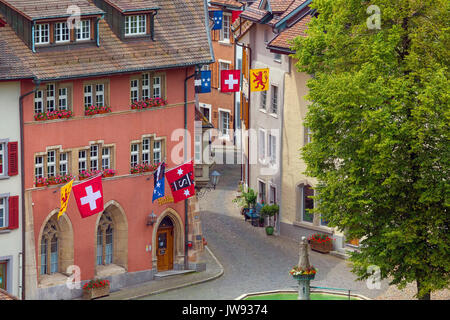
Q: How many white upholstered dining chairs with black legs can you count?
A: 0